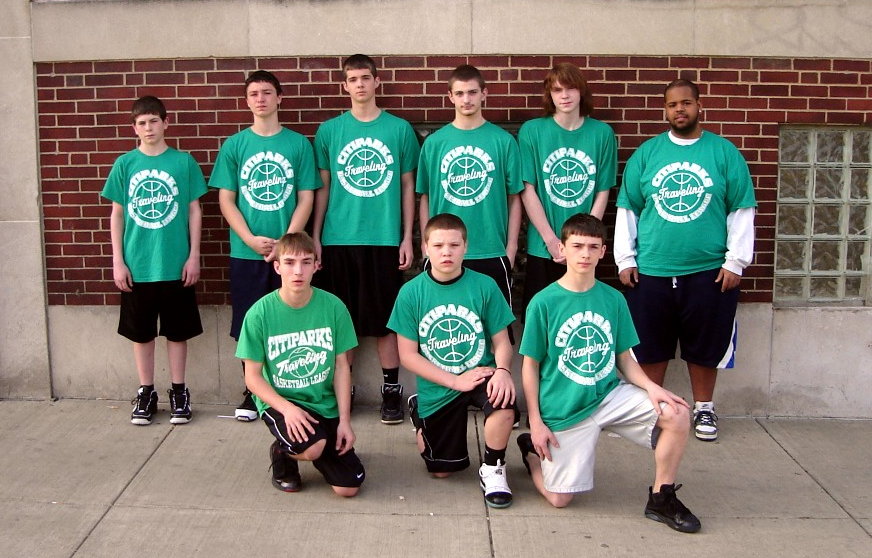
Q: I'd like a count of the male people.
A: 9